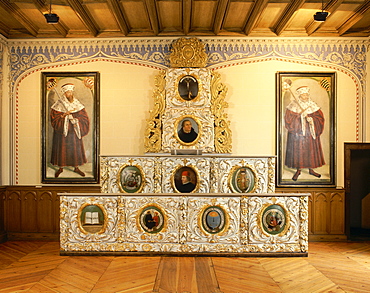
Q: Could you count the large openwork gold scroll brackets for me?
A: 2